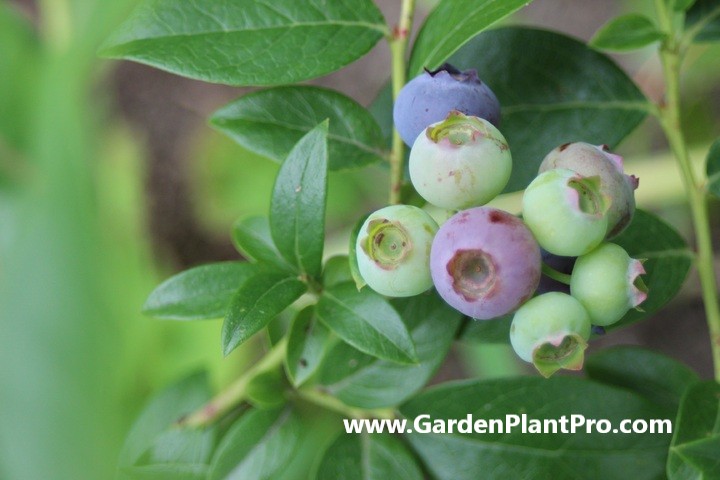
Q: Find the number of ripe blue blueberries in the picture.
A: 1